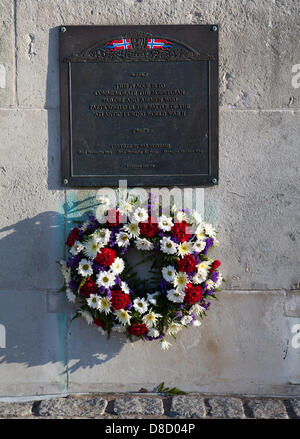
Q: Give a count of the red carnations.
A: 12